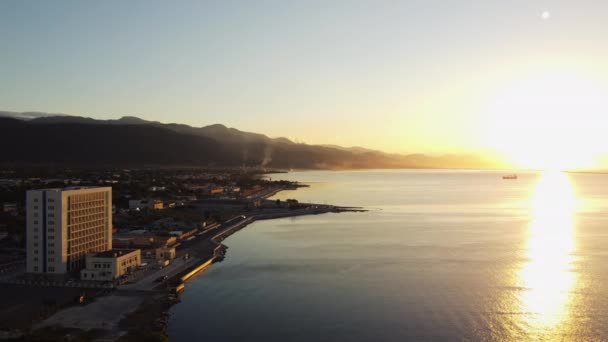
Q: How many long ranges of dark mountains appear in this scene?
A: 1